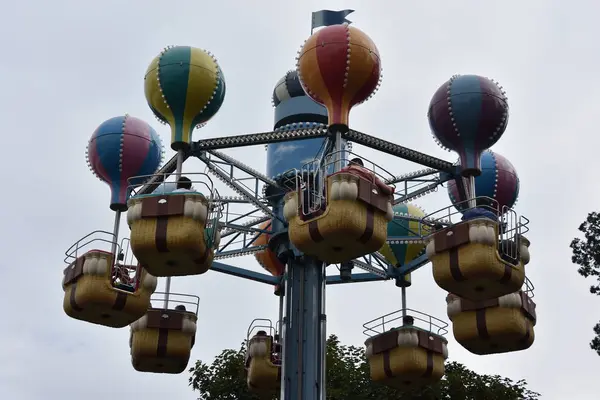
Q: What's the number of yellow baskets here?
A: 8